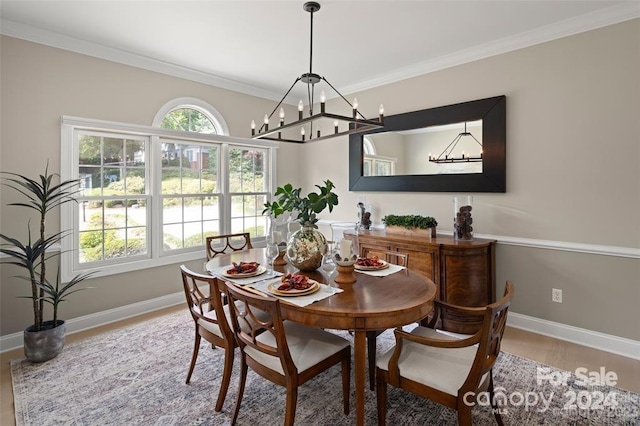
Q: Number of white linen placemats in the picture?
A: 3